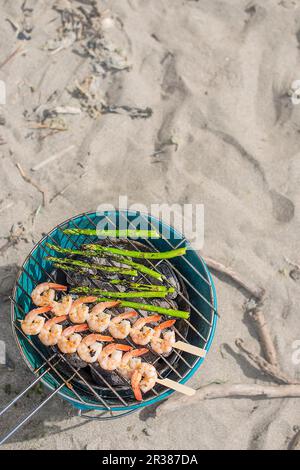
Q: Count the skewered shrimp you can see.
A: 14